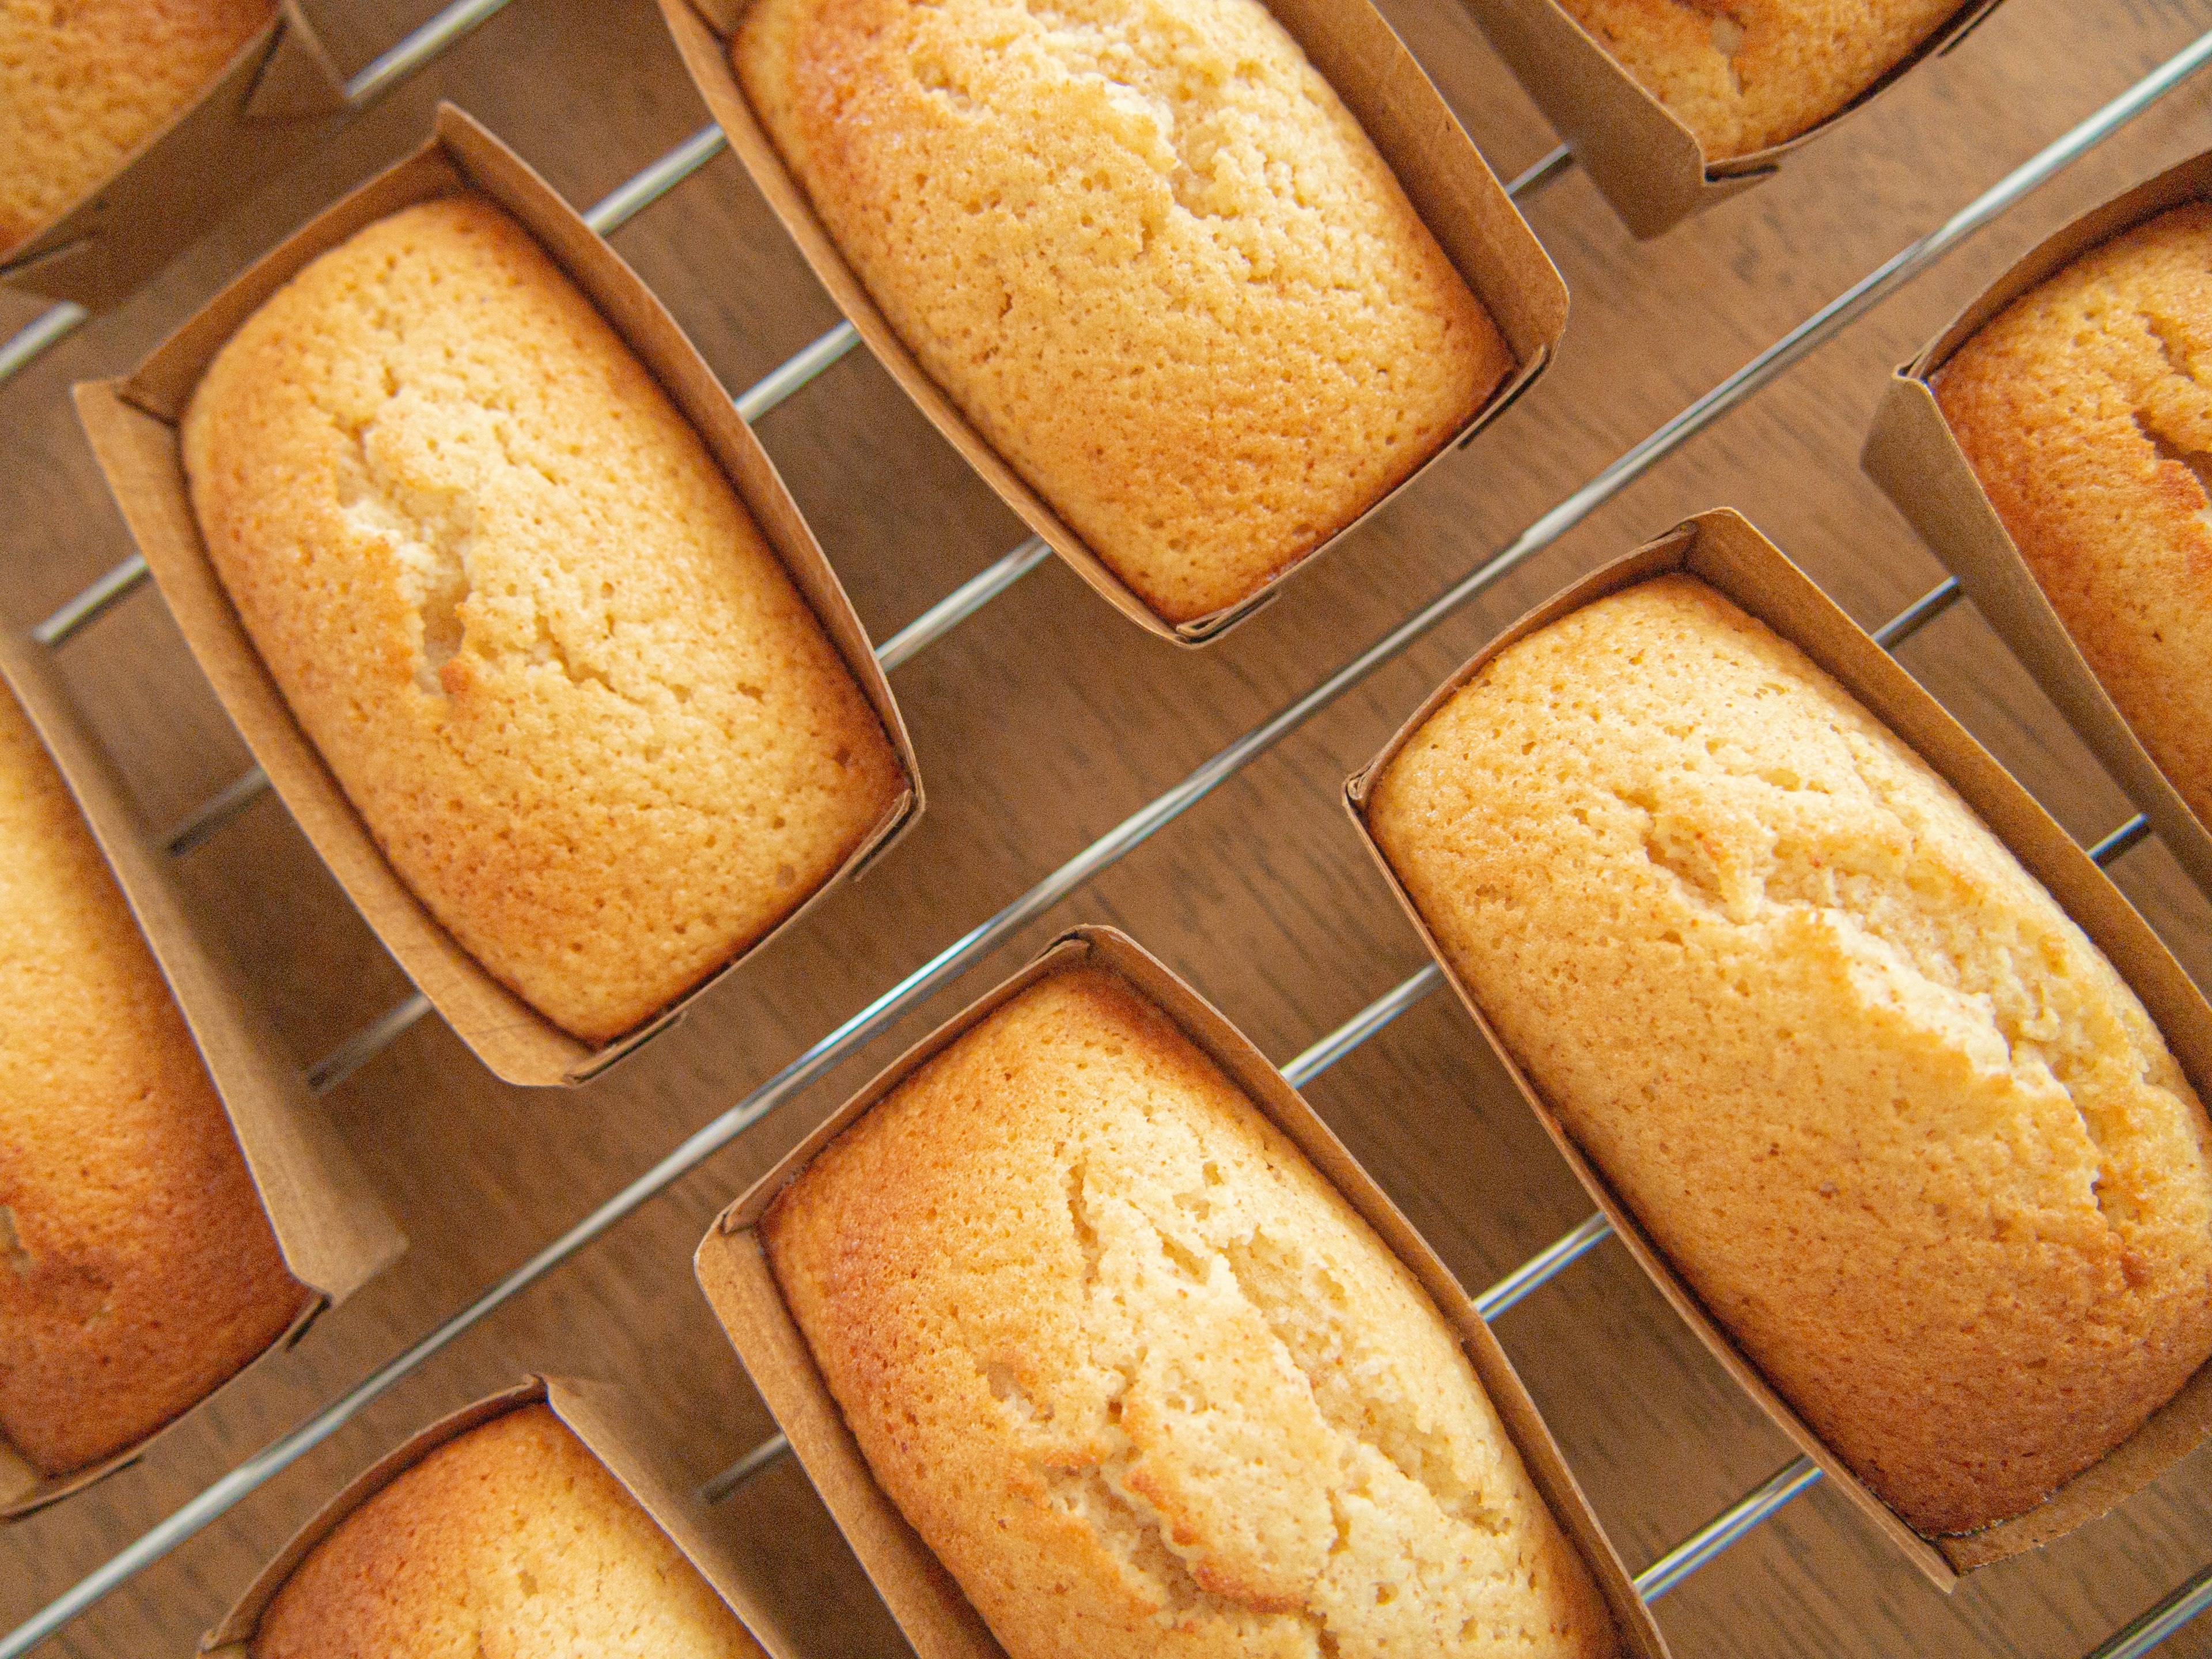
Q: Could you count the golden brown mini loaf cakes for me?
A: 9